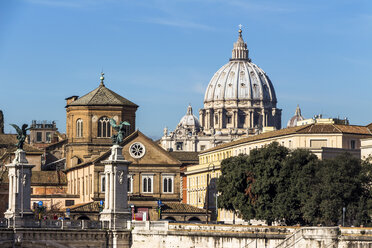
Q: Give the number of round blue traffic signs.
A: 3